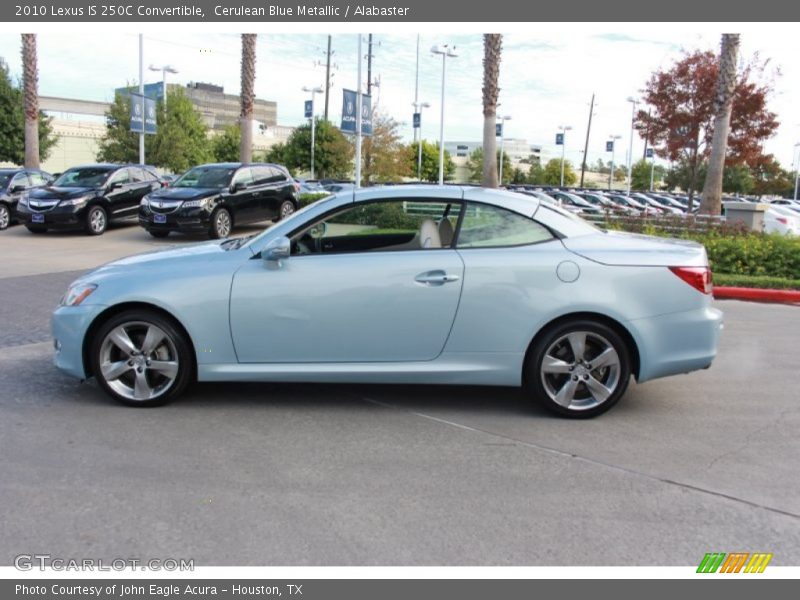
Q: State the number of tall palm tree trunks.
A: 4